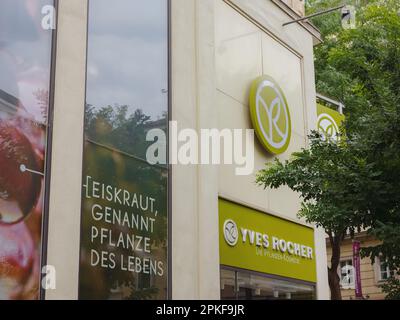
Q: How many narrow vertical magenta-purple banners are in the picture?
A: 1